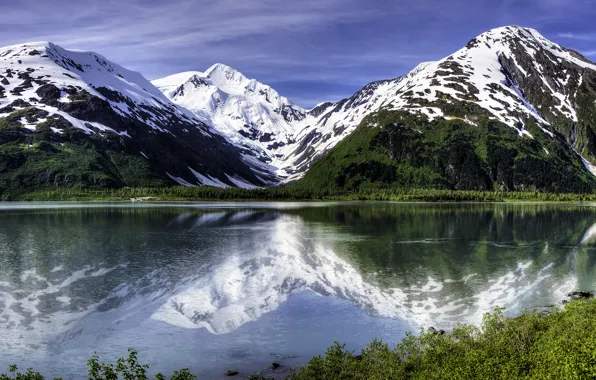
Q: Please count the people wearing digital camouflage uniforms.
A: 0